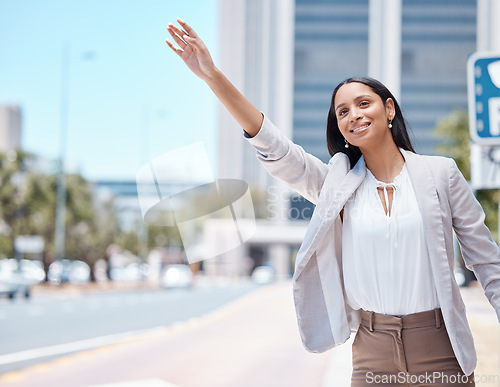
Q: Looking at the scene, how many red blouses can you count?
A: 0